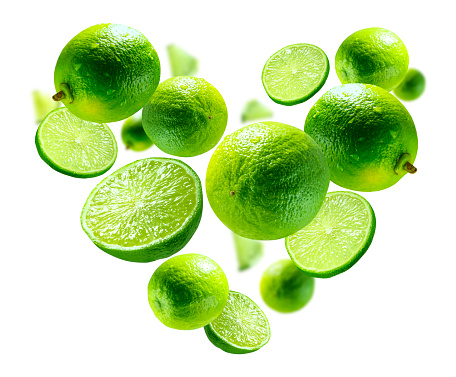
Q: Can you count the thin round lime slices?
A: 3